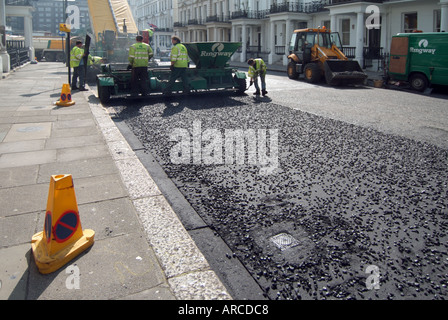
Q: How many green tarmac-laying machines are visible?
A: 1